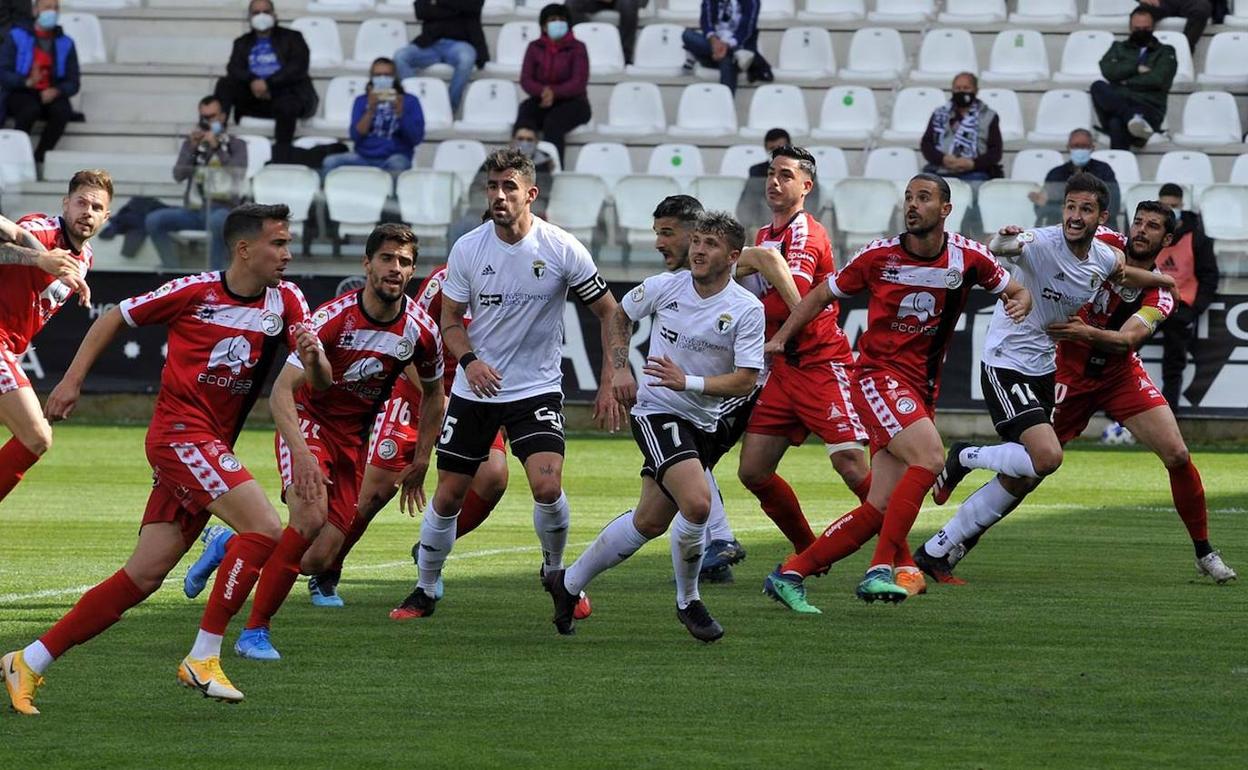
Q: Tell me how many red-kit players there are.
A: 7